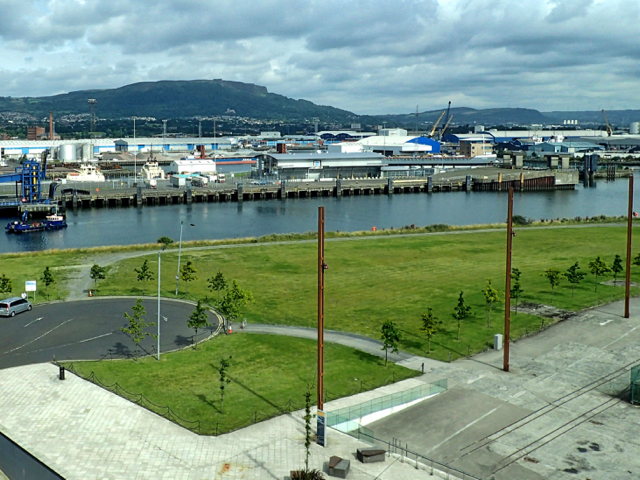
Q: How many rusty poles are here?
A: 3